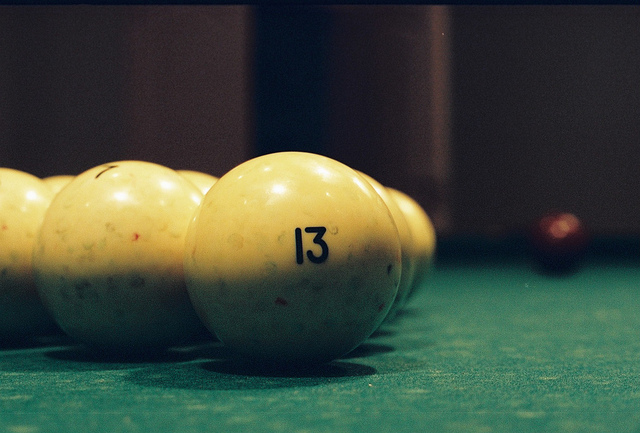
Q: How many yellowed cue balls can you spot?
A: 7